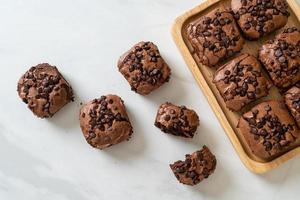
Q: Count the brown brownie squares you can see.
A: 11